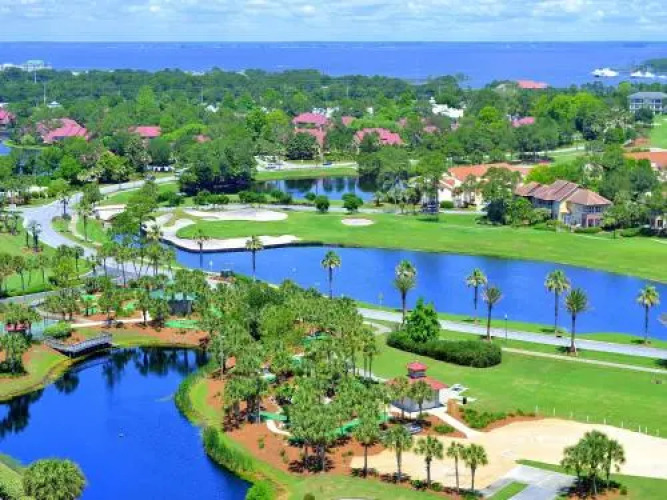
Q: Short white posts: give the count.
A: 9